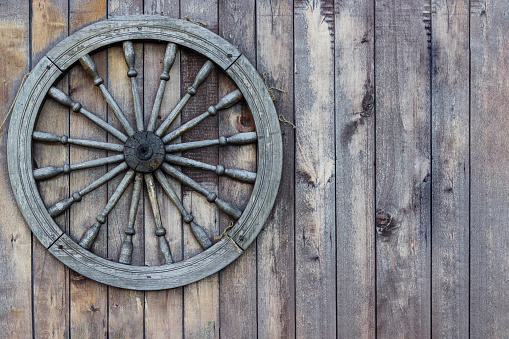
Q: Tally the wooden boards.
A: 13